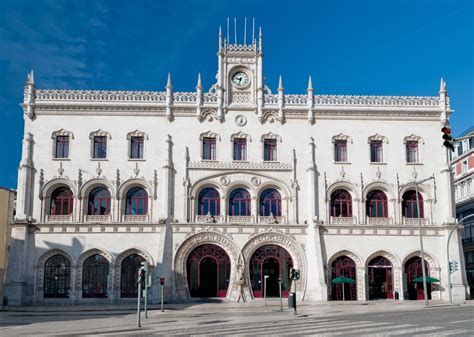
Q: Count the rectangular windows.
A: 9